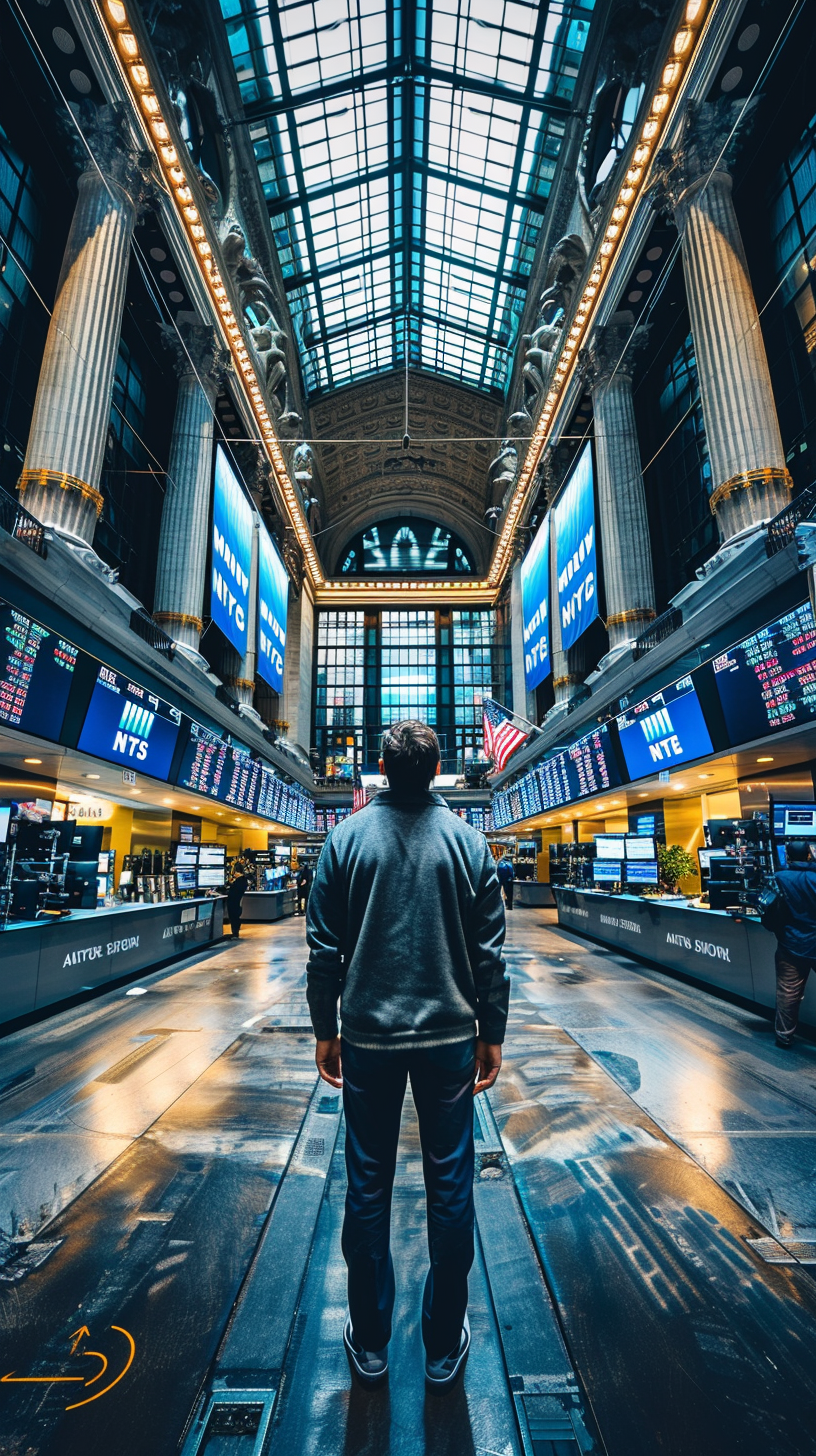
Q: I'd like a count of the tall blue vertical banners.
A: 4